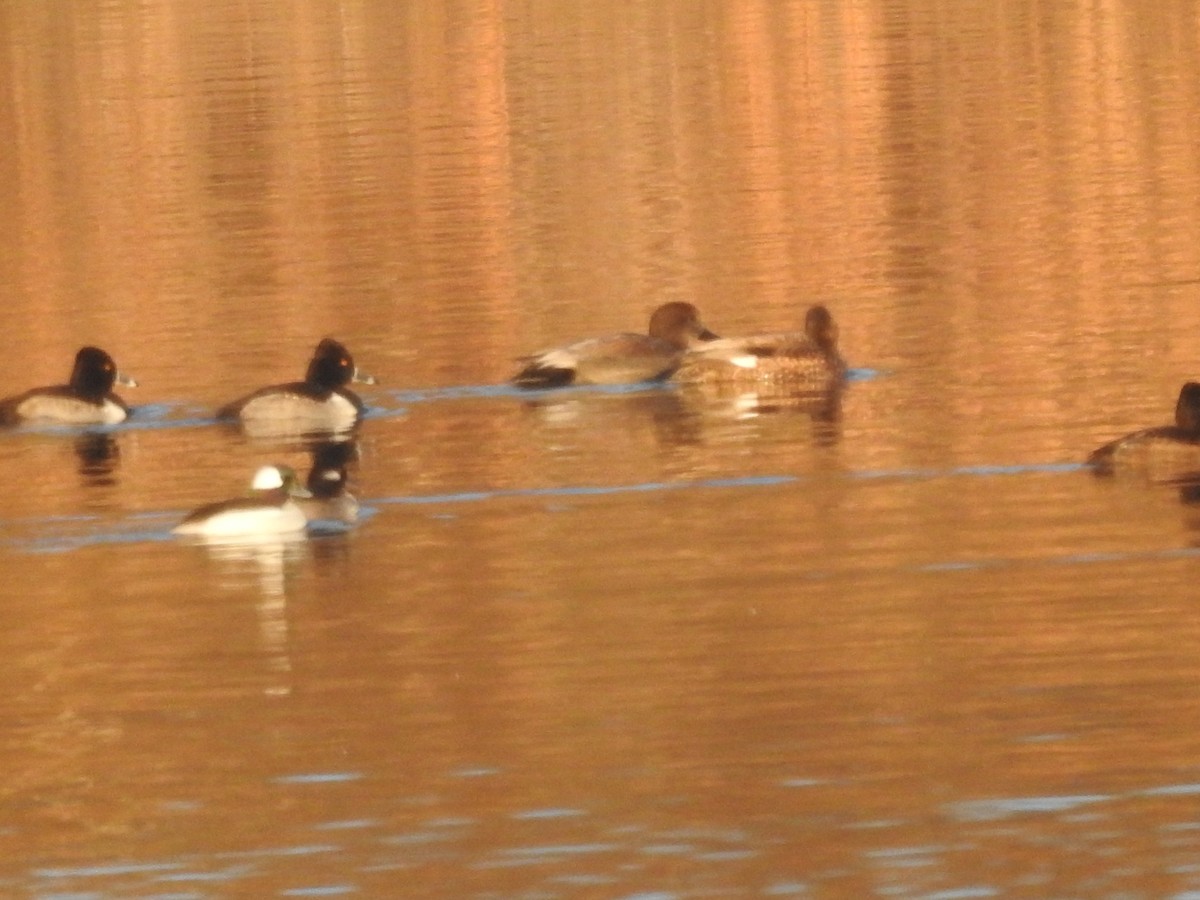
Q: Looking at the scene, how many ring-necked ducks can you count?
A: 3